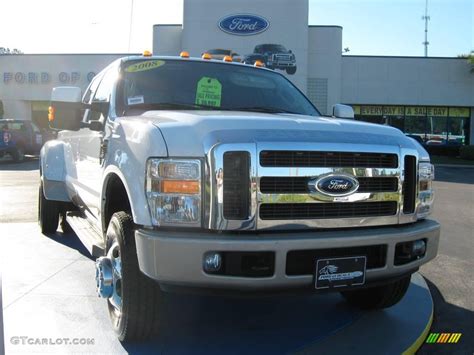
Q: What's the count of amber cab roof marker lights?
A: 5